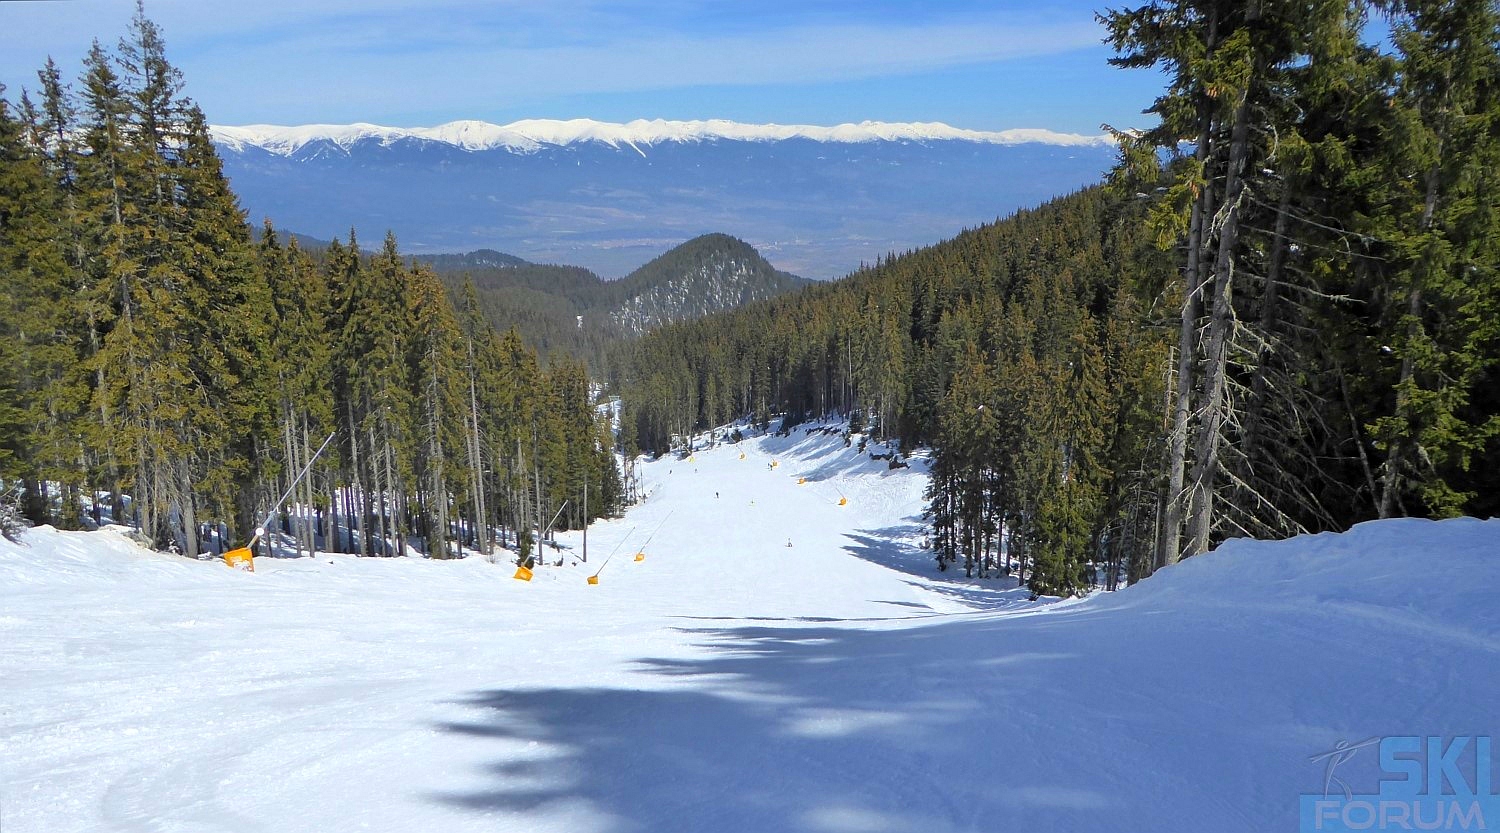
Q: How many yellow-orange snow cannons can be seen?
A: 9